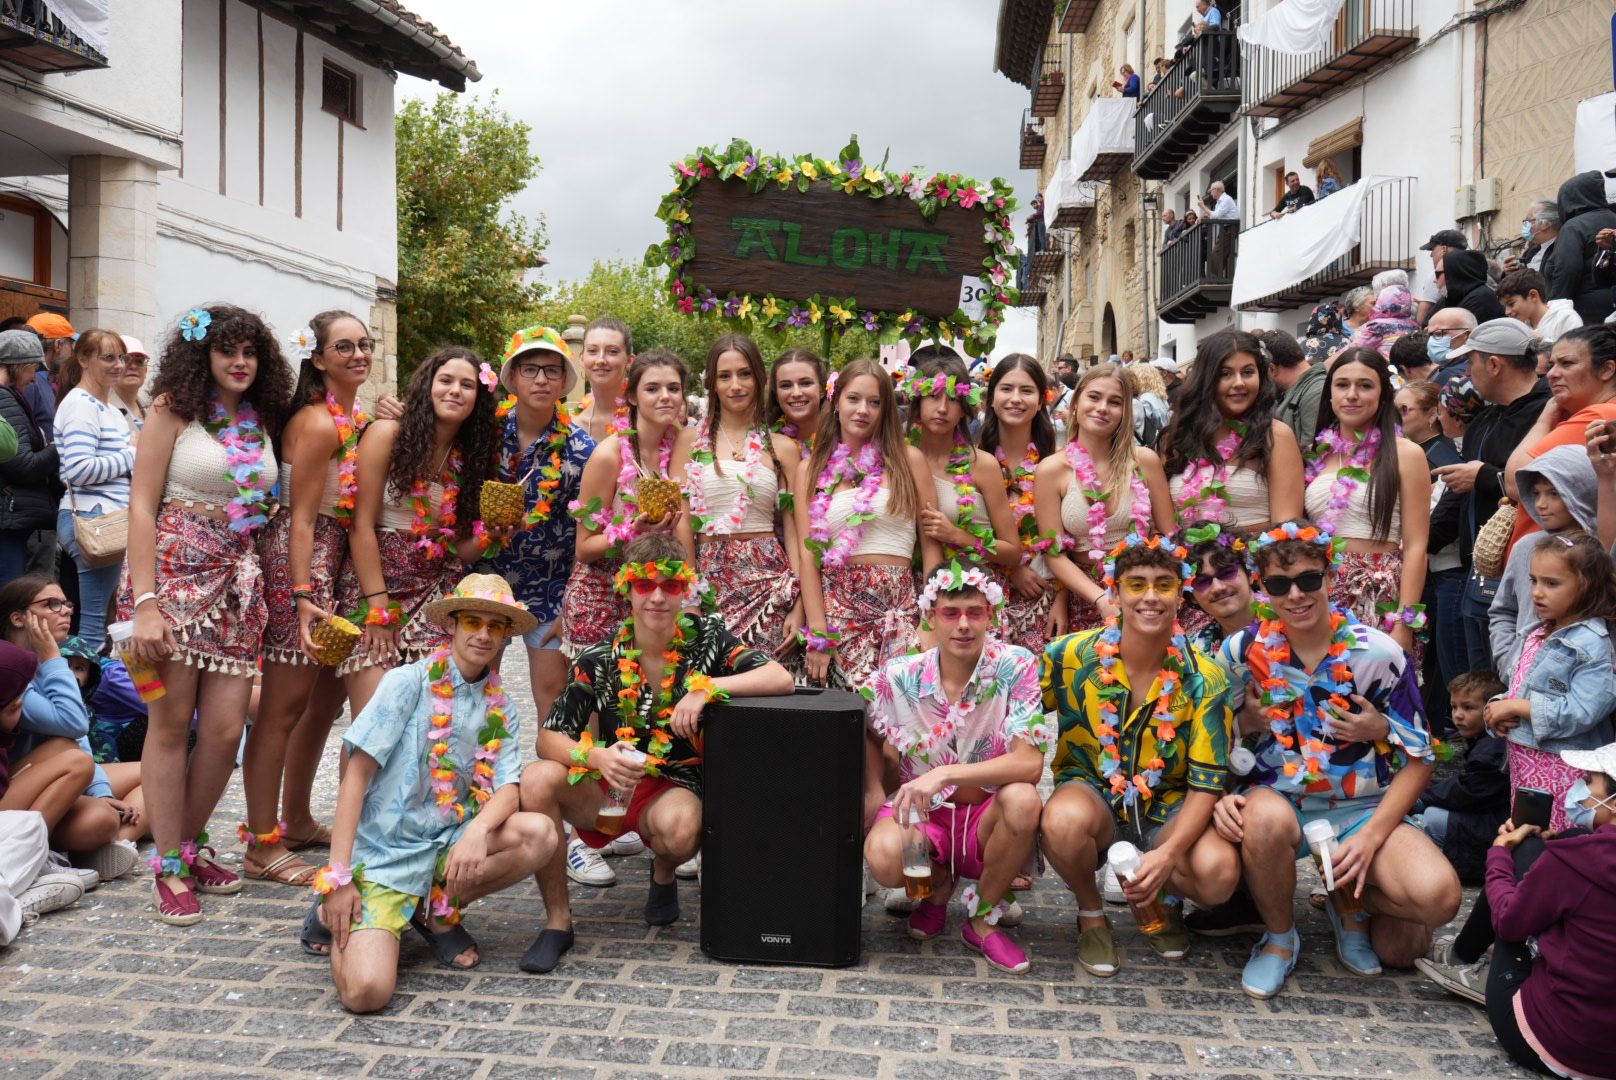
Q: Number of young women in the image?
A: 13